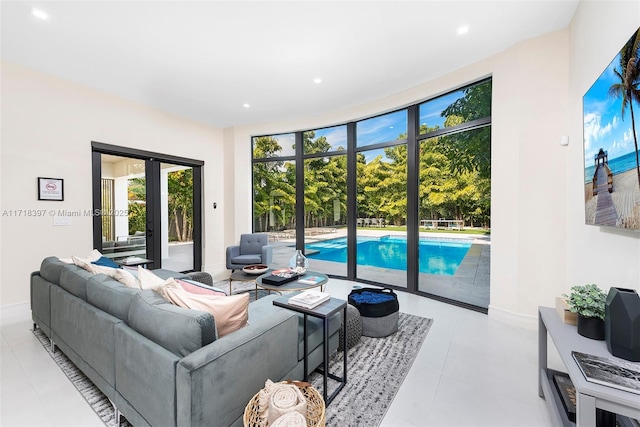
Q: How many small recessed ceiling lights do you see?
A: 4